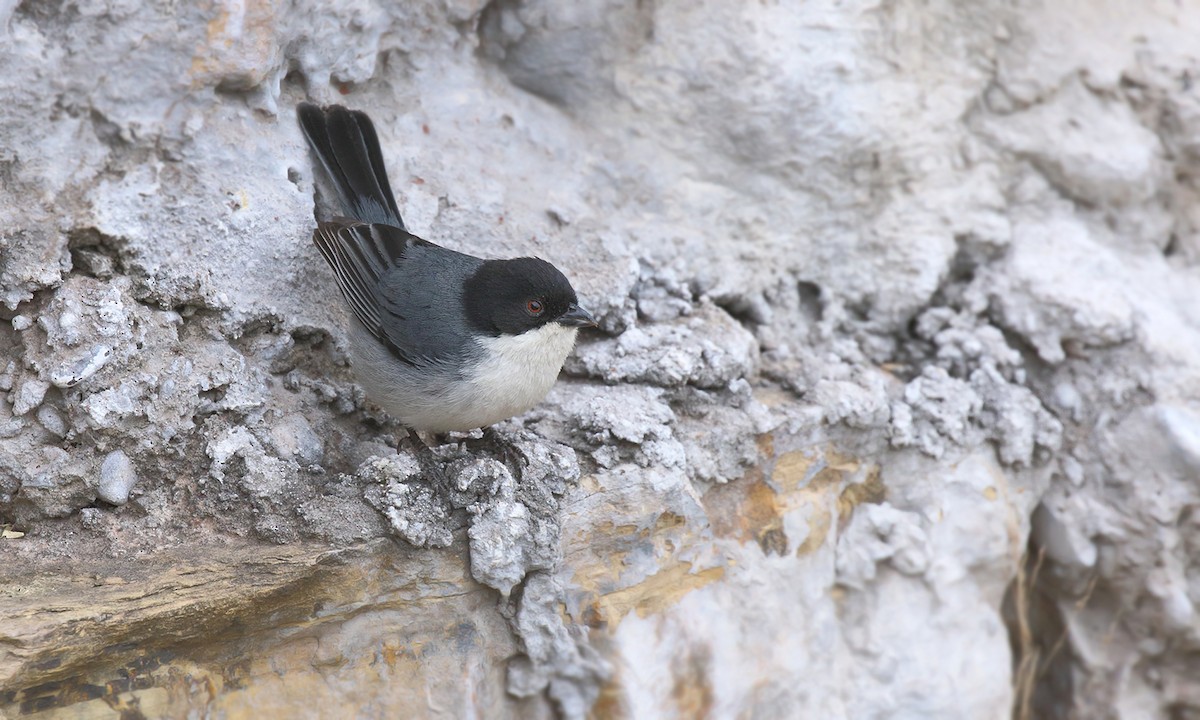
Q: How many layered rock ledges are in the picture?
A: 1